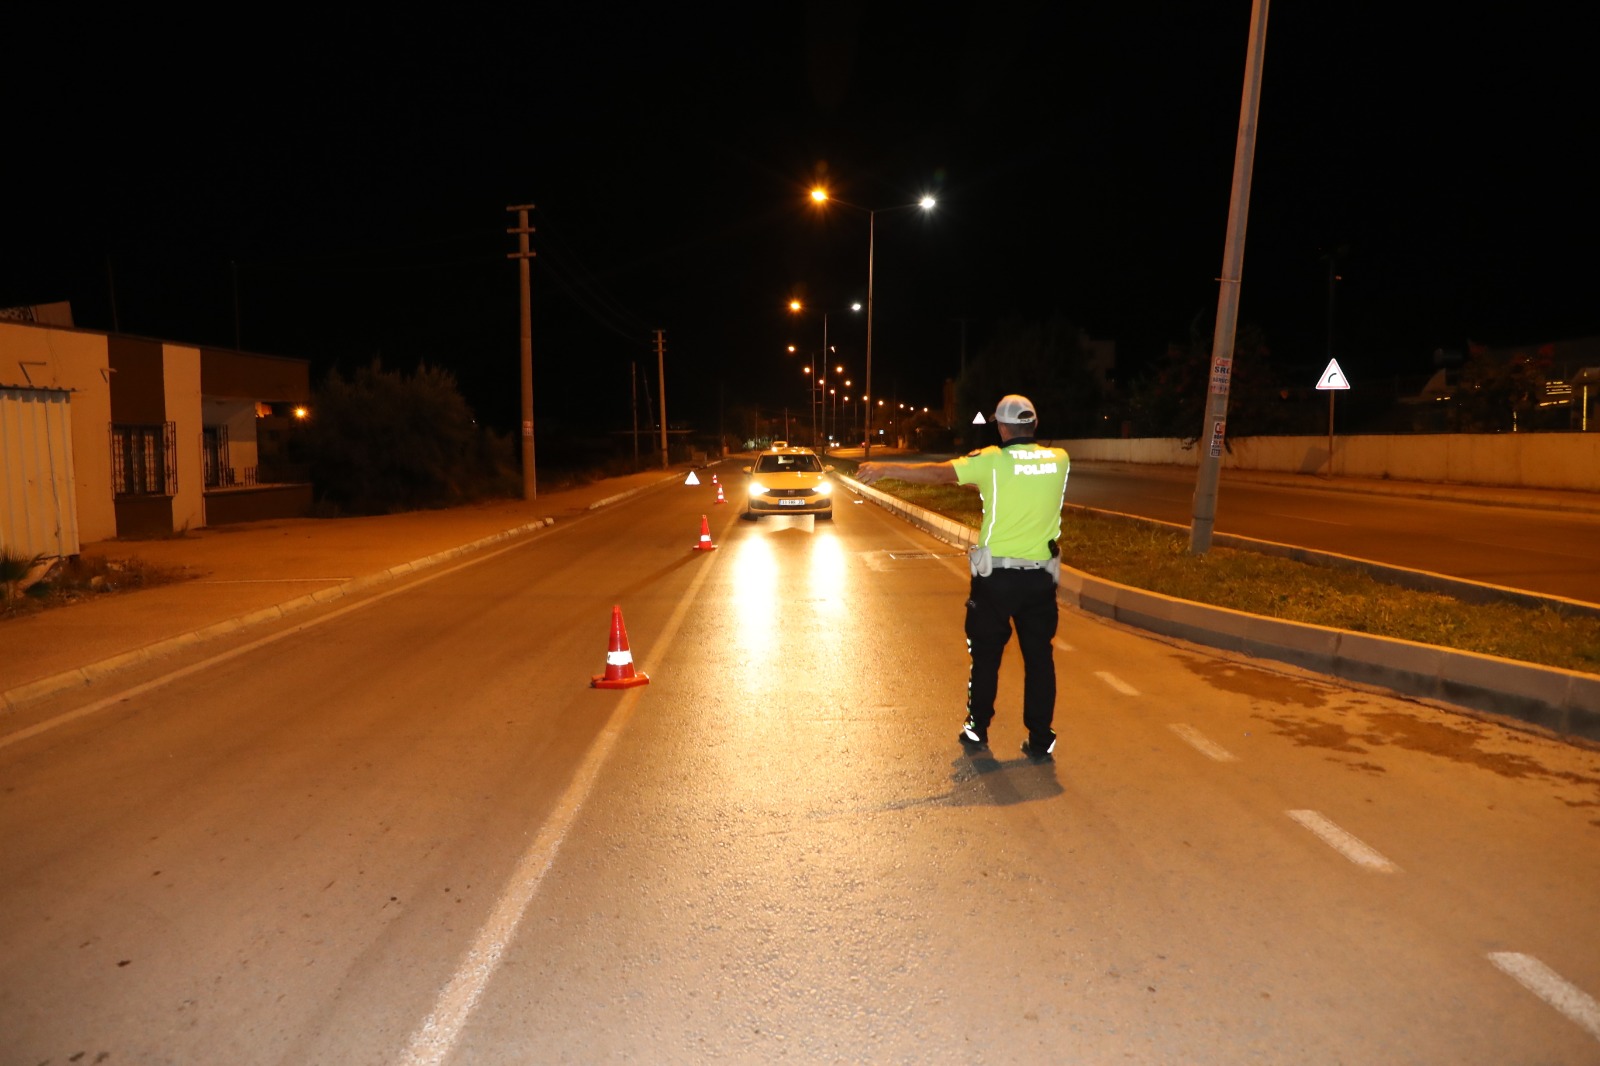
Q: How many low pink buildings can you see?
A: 1